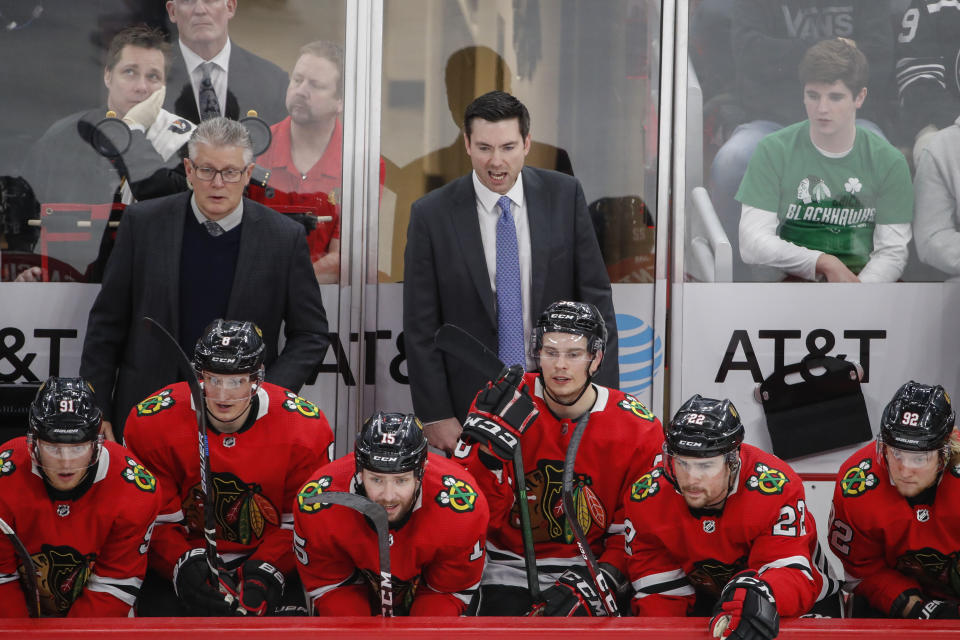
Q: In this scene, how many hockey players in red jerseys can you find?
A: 6